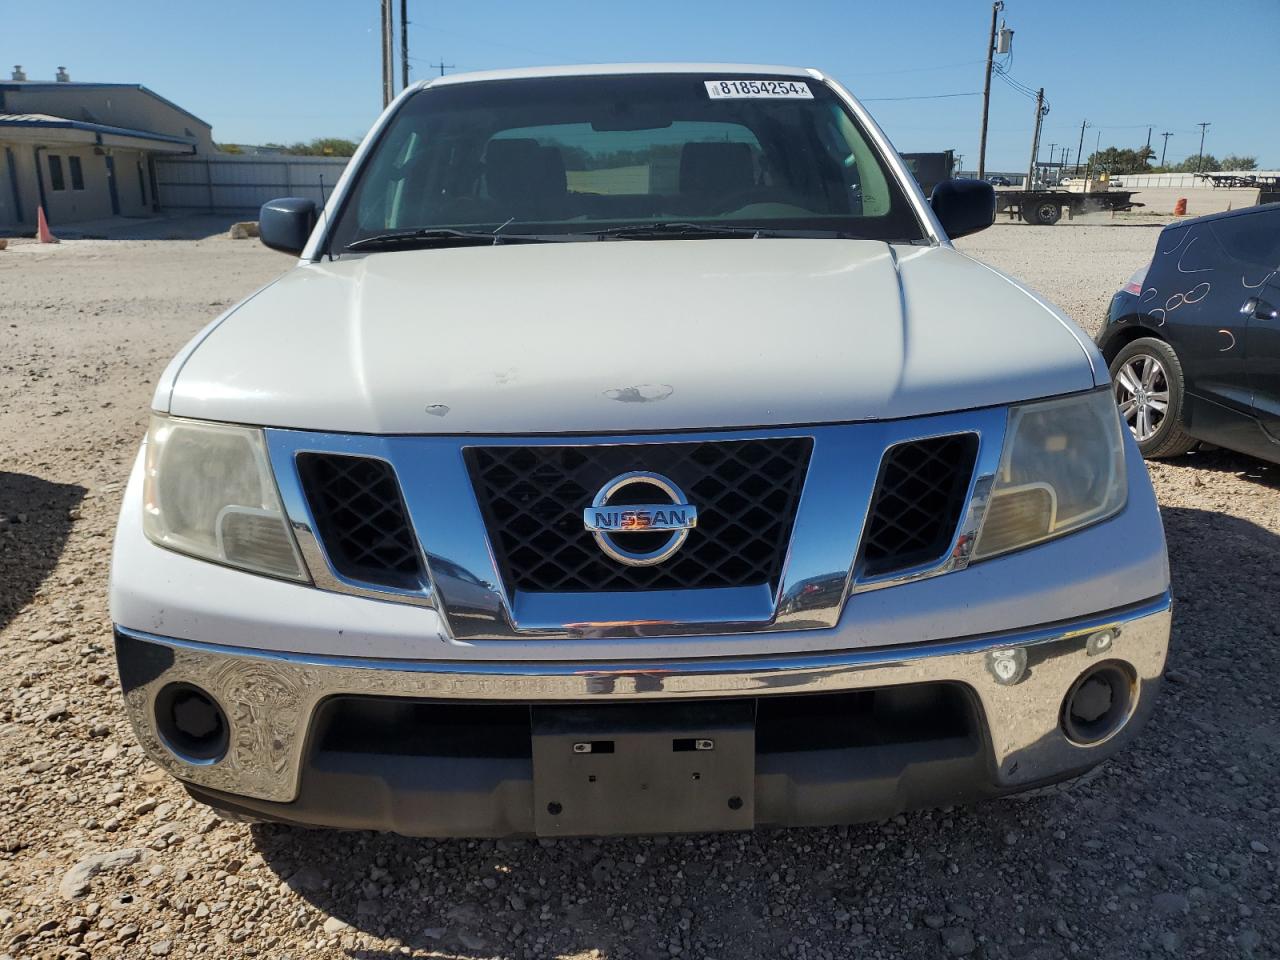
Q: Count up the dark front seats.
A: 2